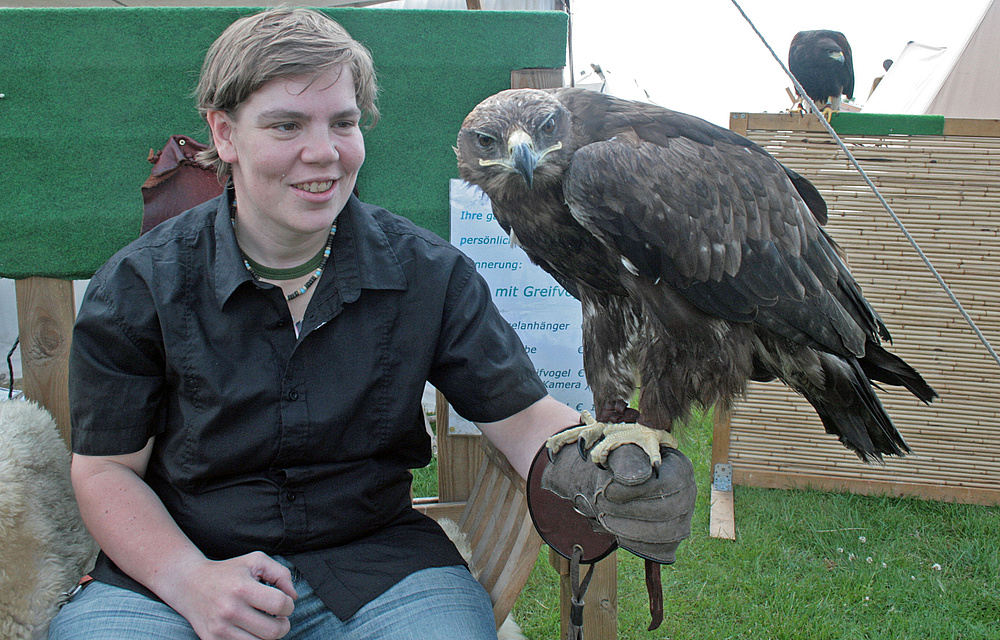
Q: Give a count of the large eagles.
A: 1